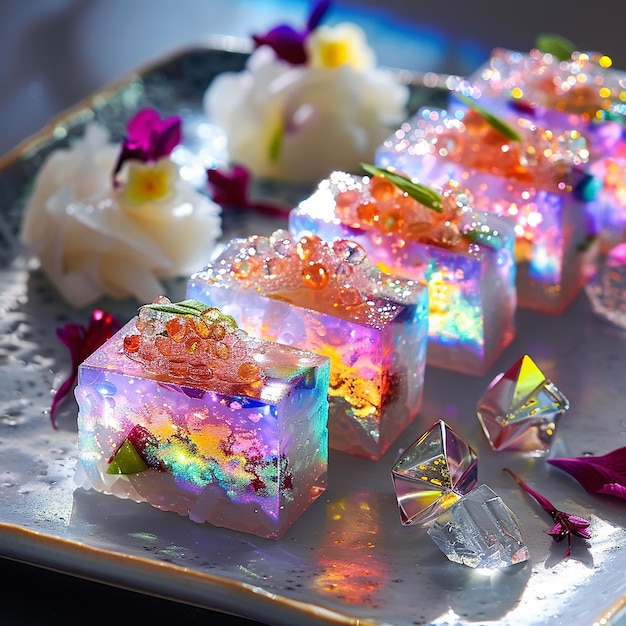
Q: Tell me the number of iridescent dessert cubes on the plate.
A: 5